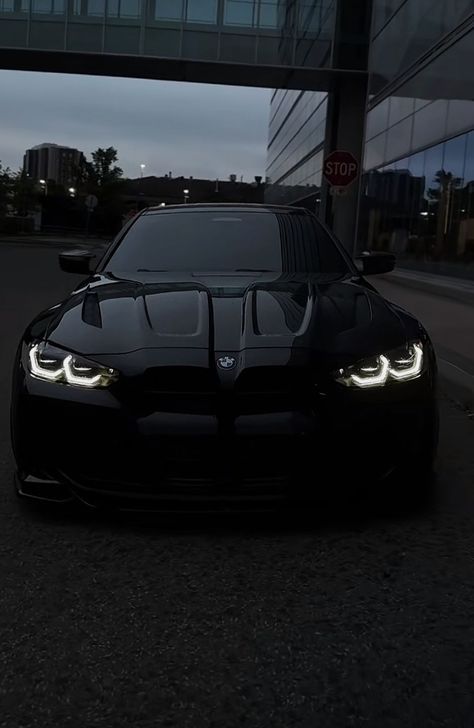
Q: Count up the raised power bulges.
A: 2